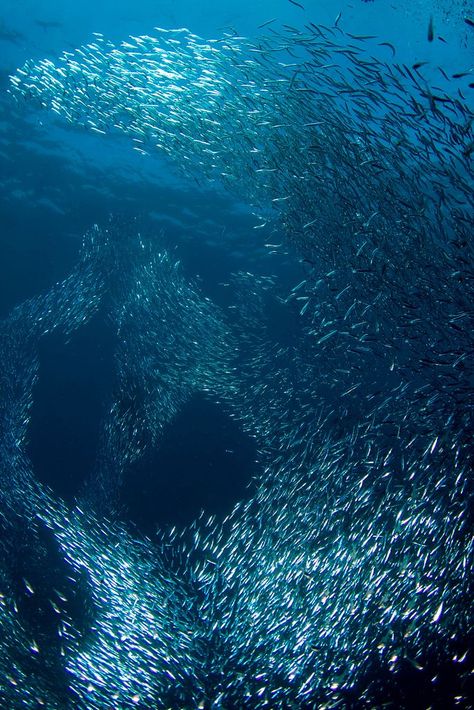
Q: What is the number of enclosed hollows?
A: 2